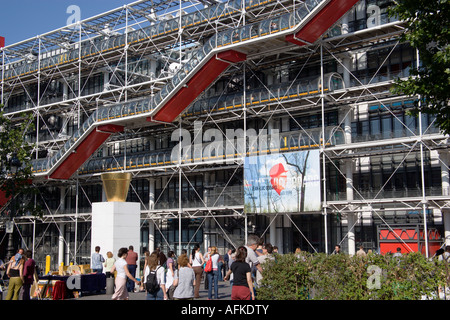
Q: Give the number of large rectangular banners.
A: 1